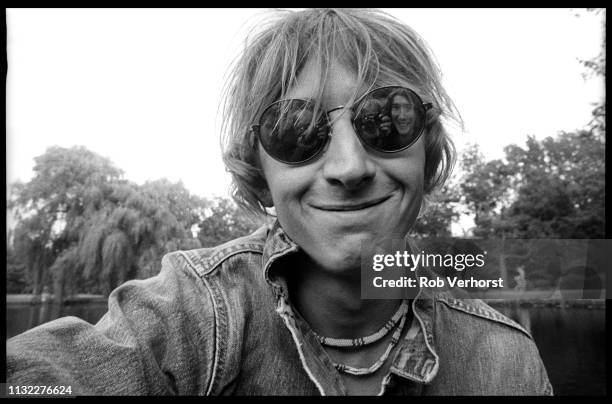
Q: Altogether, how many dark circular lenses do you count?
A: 2